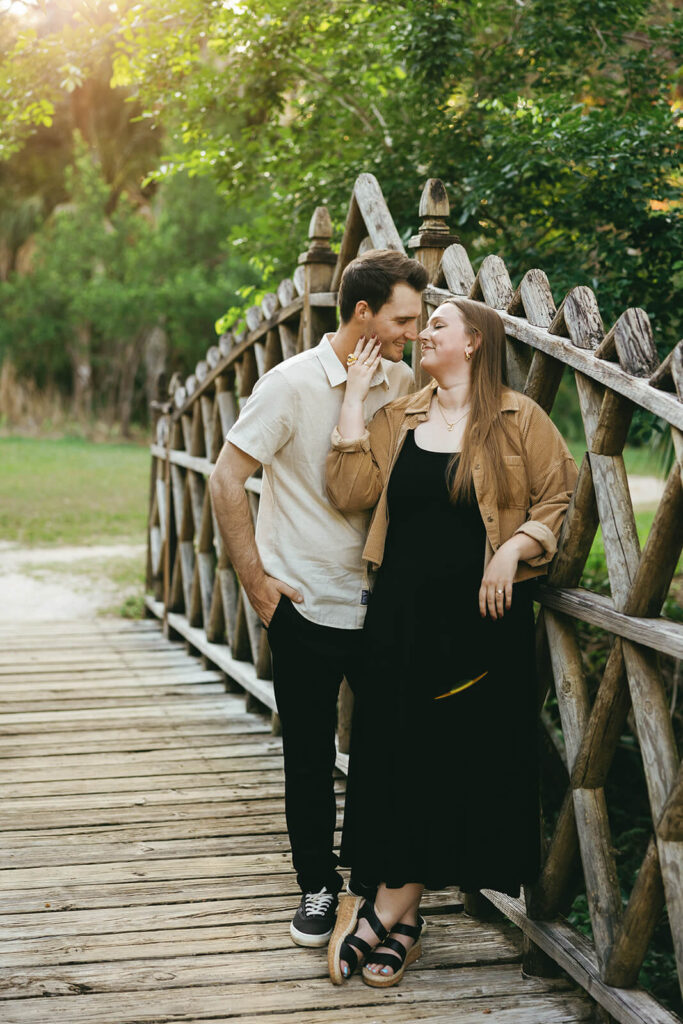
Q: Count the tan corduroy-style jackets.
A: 1